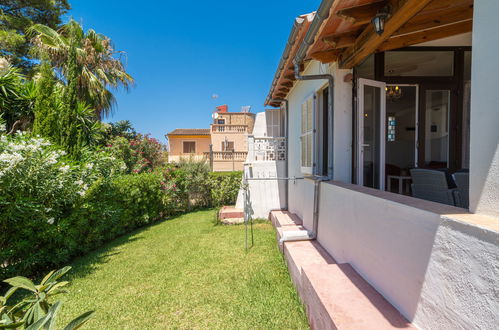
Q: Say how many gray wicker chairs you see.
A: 2